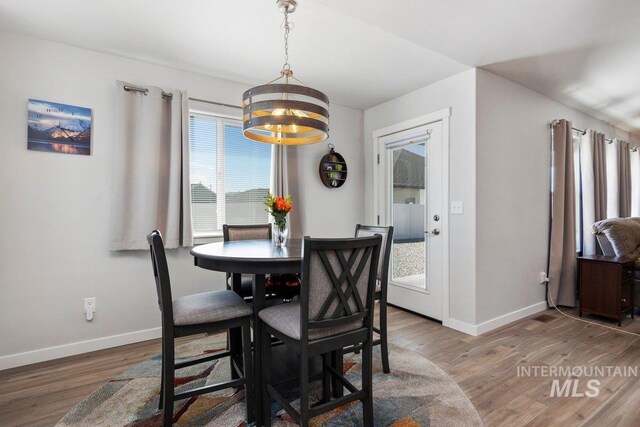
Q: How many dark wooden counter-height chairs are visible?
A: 4